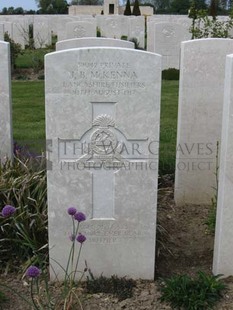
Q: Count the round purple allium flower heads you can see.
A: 5